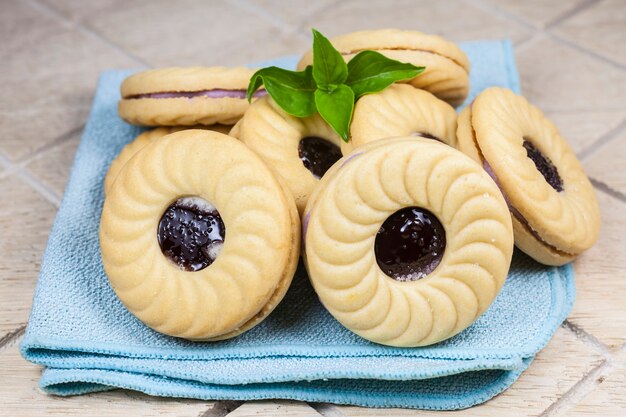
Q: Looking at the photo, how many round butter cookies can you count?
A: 8